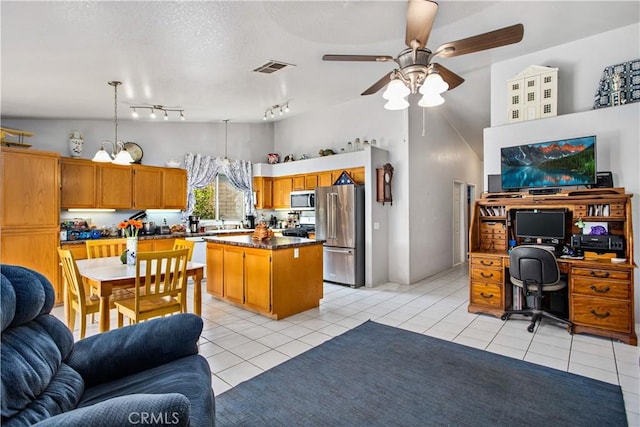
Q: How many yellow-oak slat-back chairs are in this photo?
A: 4